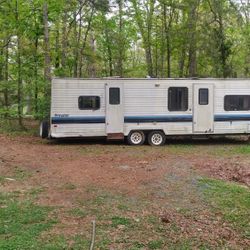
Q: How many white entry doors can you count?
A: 2